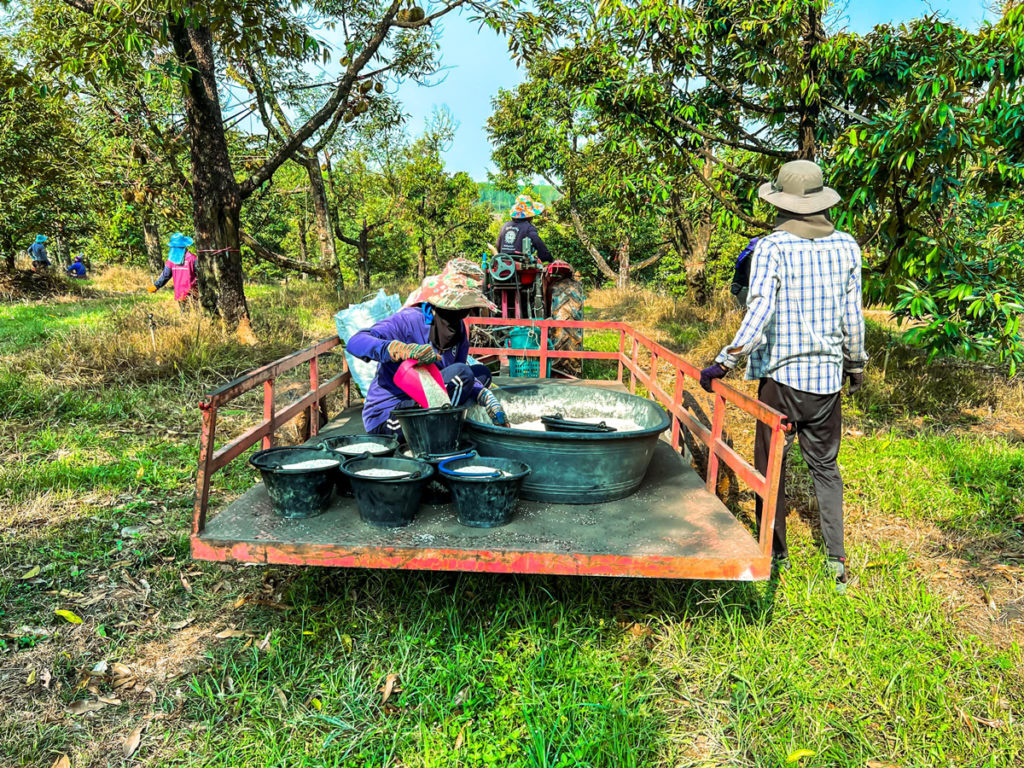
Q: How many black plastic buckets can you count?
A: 7